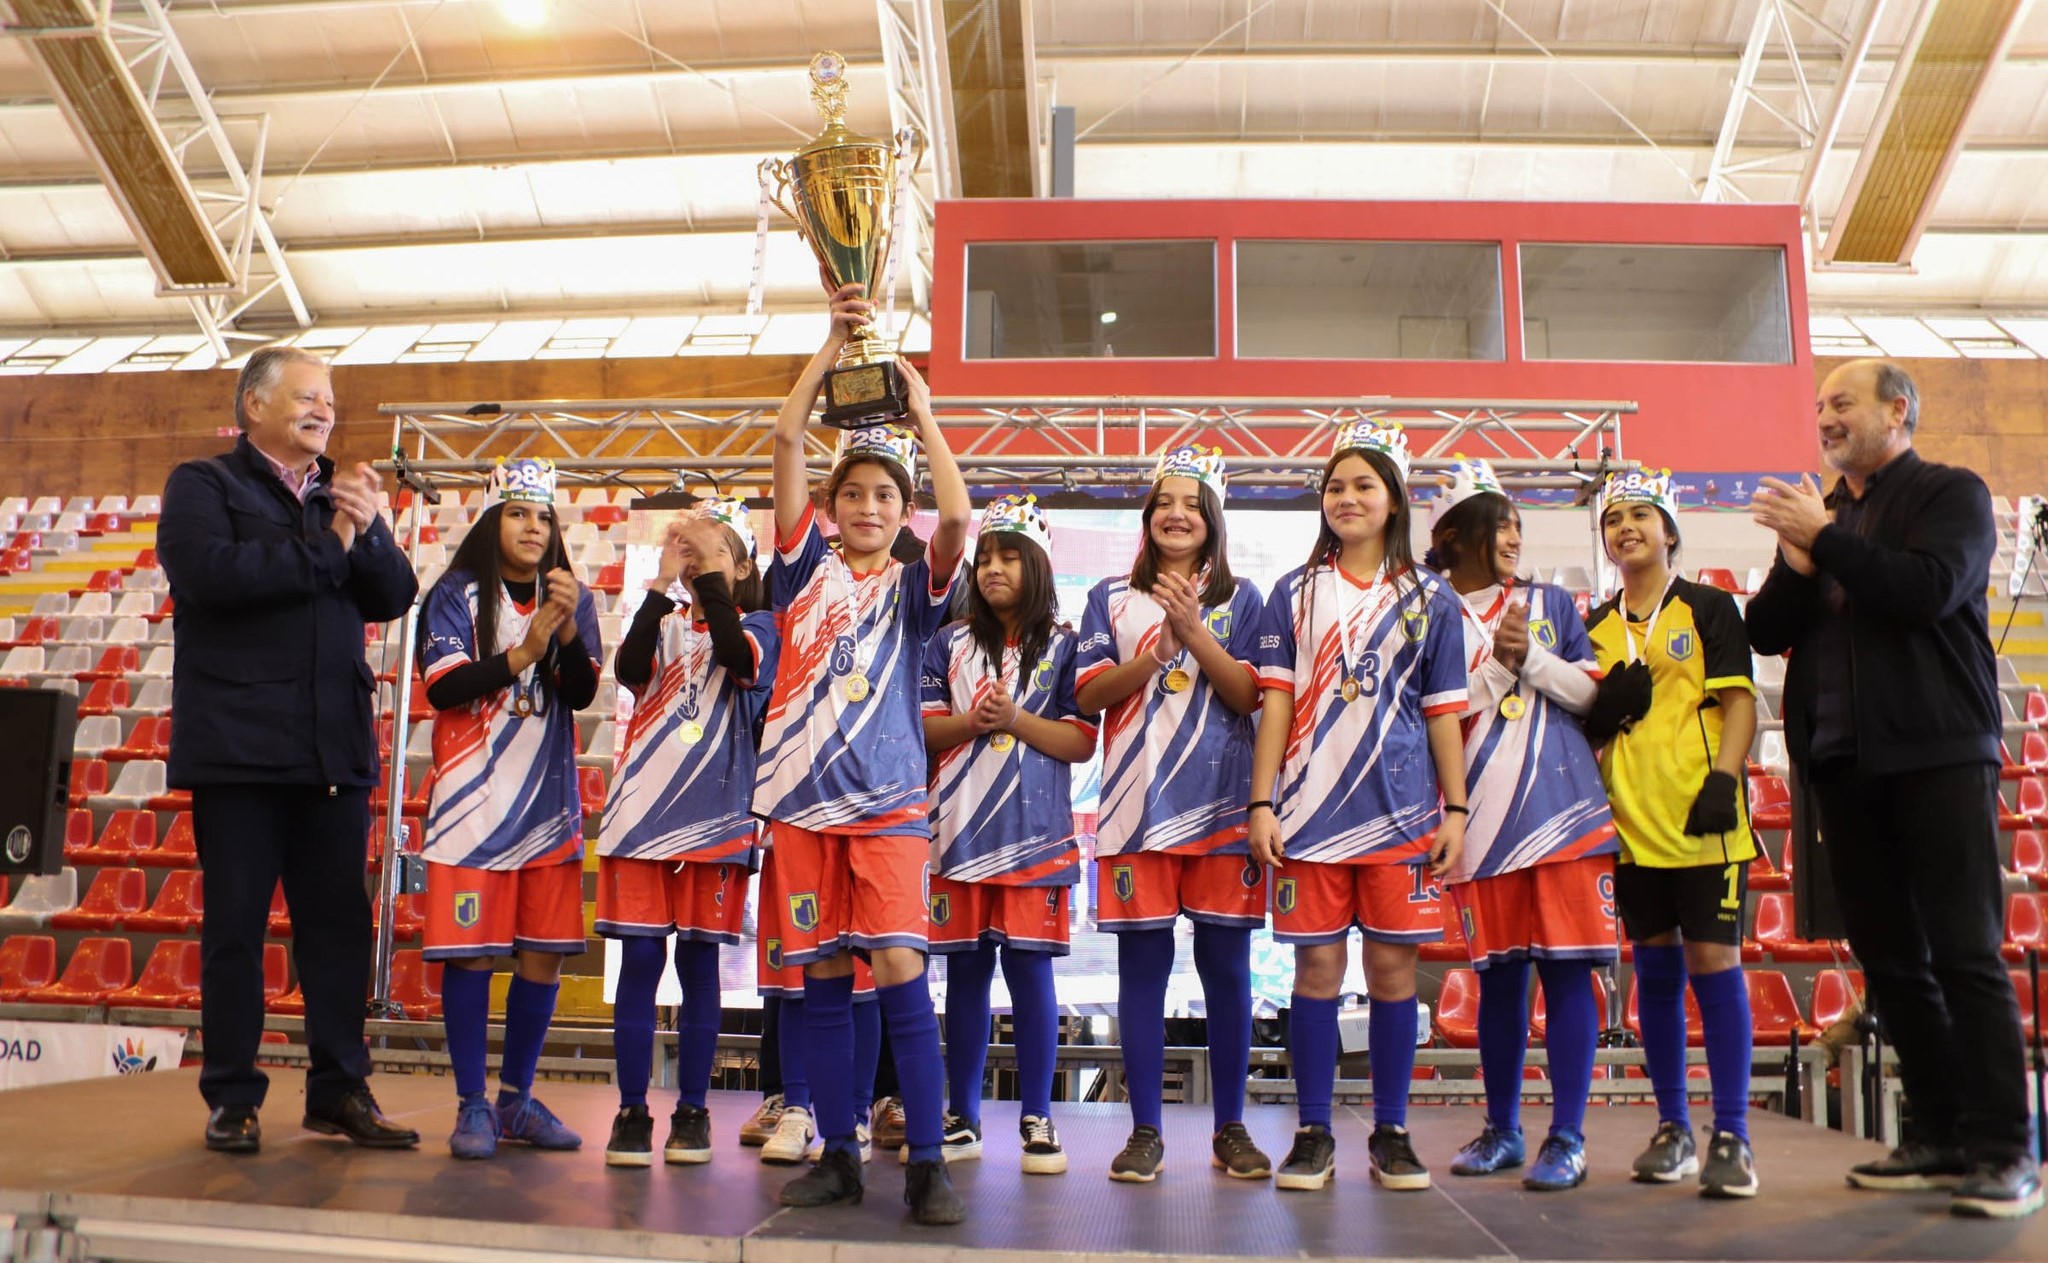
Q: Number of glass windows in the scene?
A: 3